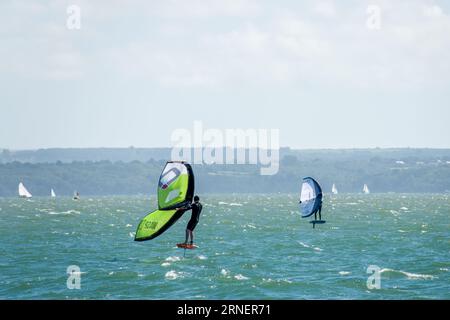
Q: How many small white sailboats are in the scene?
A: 4